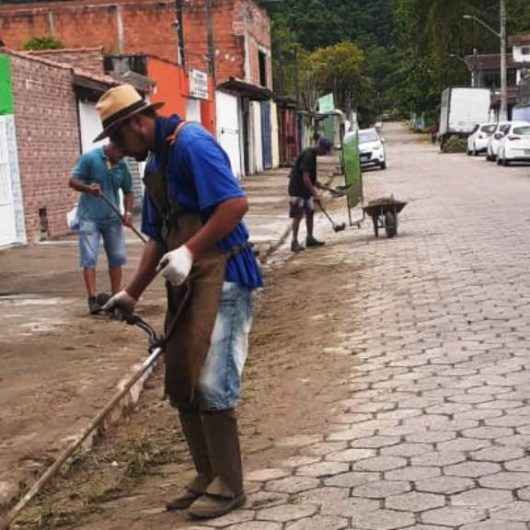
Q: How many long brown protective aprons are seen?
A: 1